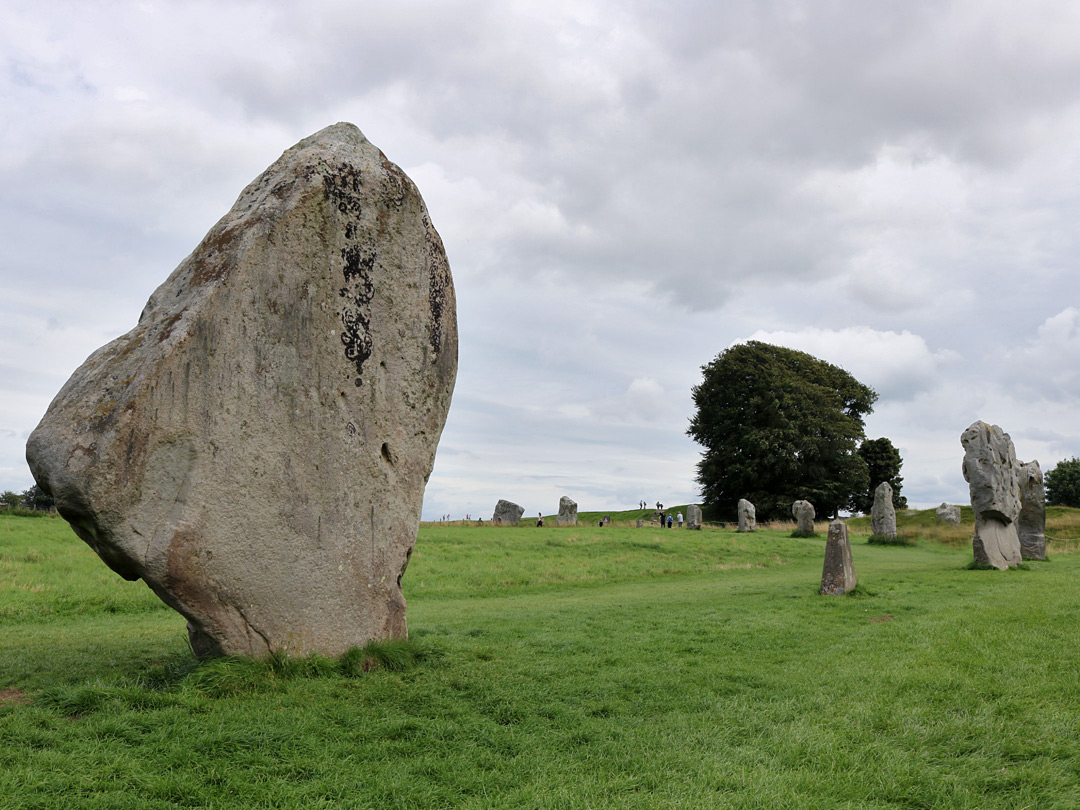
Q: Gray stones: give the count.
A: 11